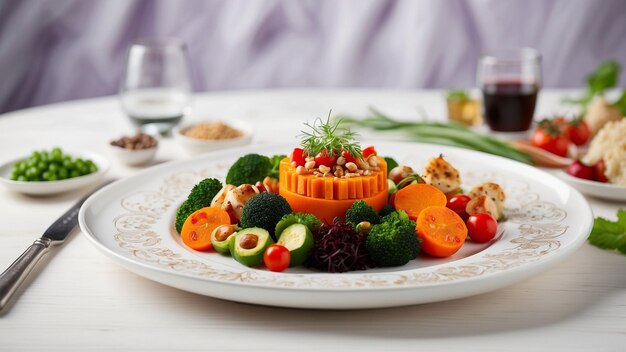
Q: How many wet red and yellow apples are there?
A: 0